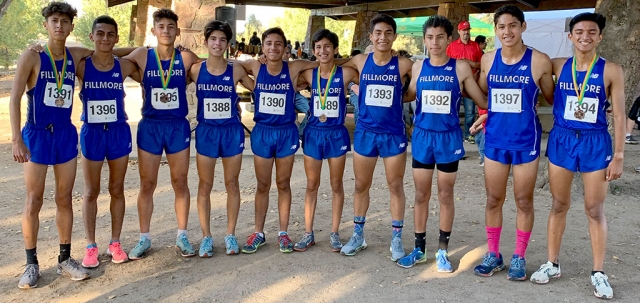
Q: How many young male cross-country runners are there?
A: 10